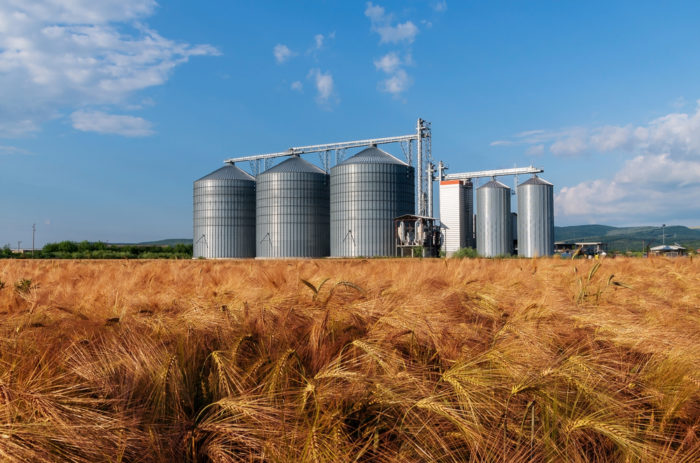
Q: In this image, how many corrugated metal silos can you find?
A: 5